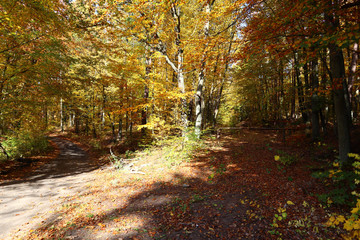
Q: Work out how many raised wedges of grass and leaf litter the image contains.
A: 1